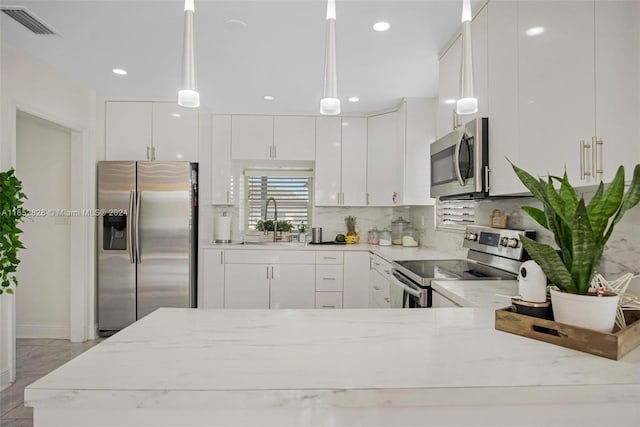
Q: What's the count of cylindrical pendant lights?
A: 3